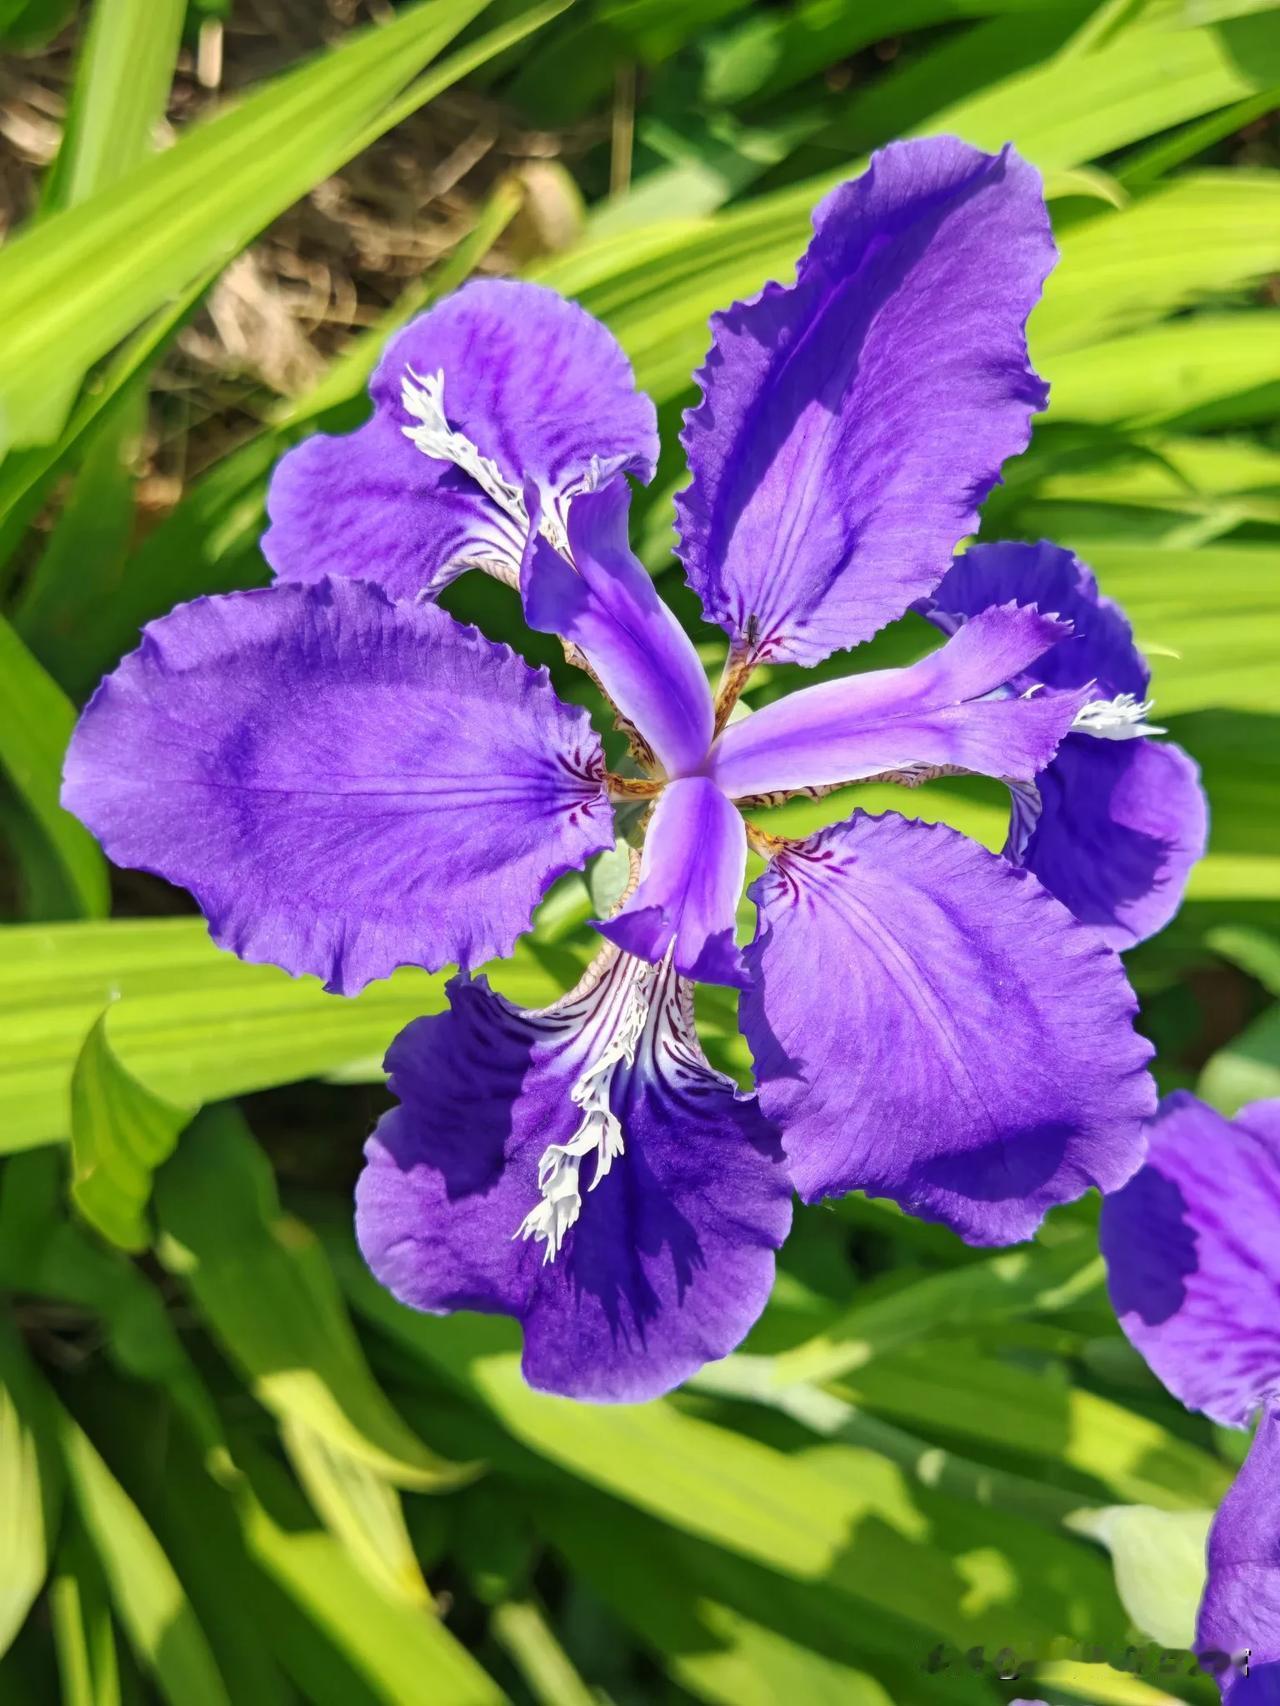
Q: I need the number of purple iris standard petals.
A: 3